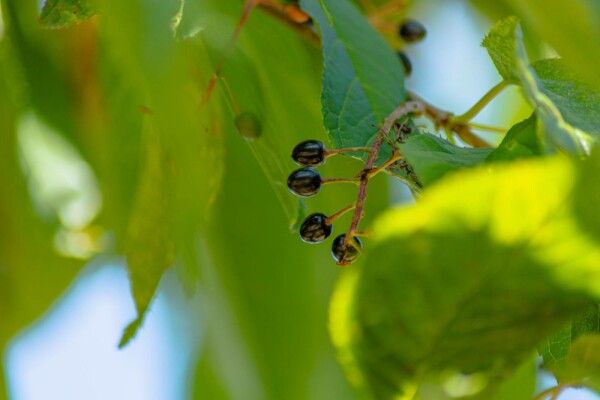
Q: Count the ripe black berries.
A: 6